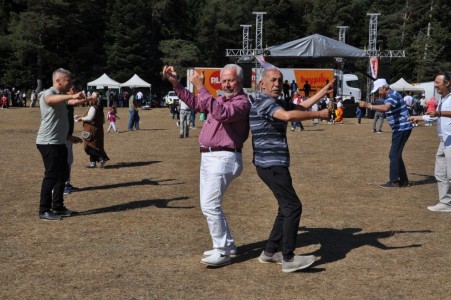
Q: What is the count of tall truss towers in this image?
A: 4